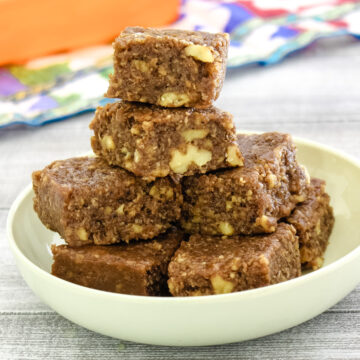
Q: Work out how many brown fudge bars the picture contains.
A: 7